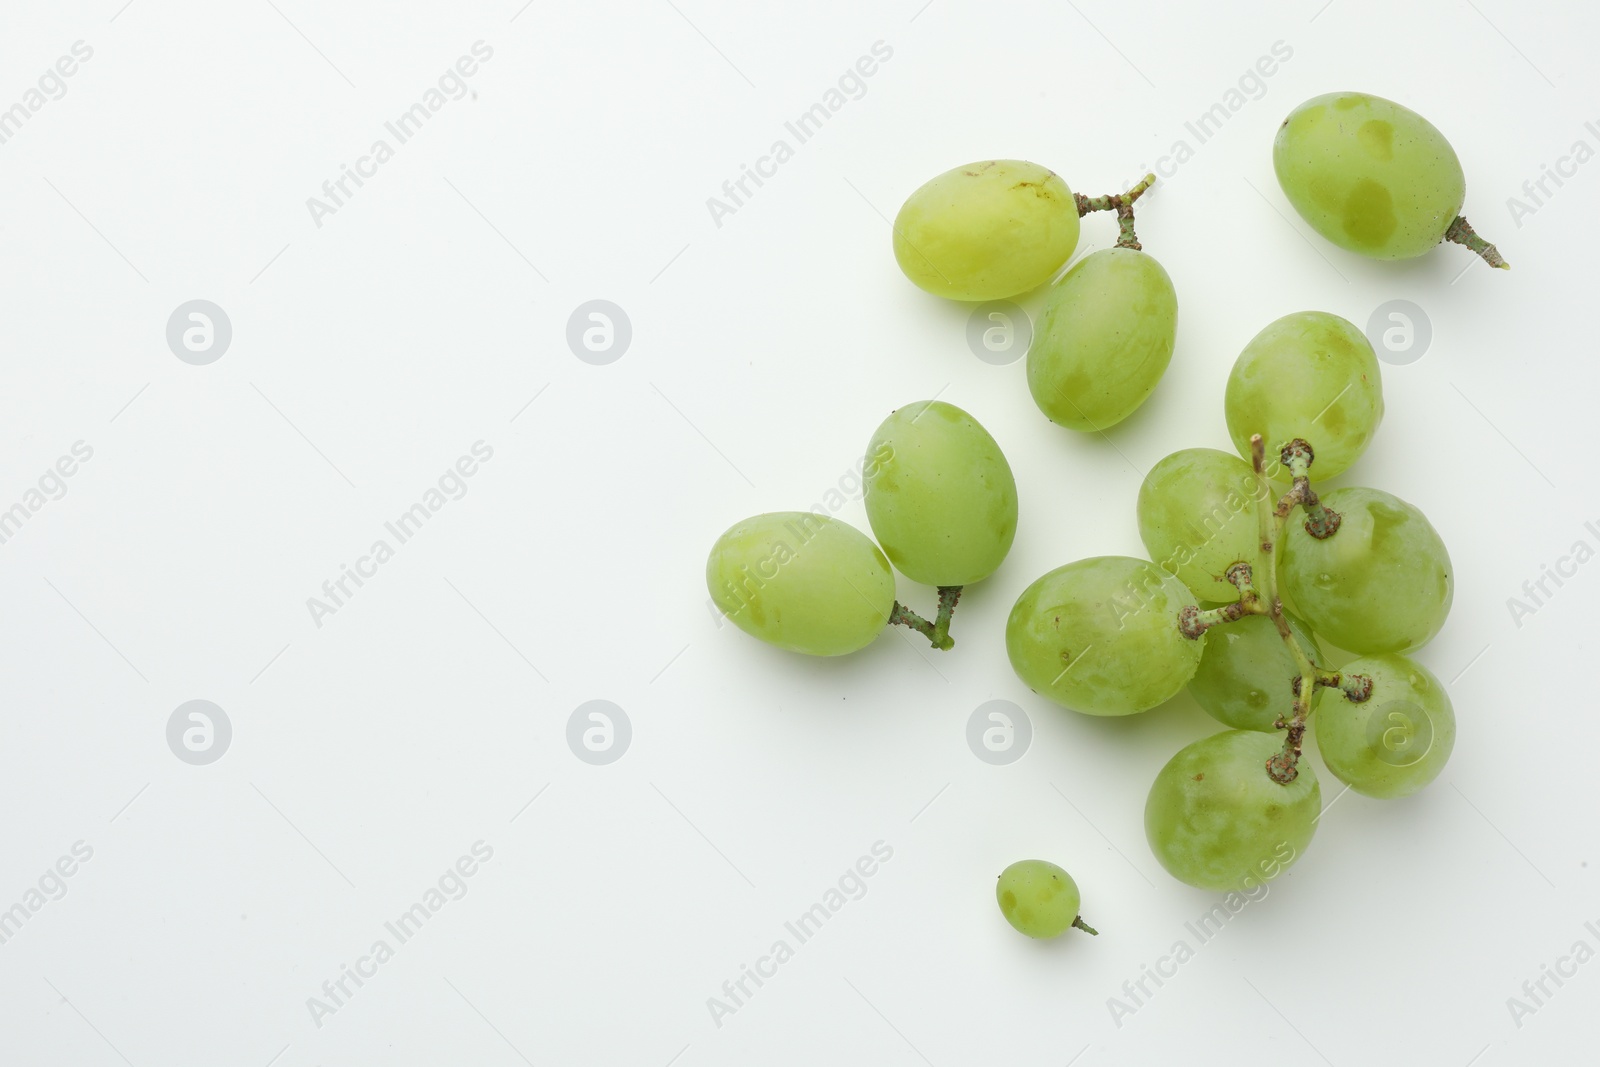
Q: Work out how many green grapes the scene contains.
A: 13